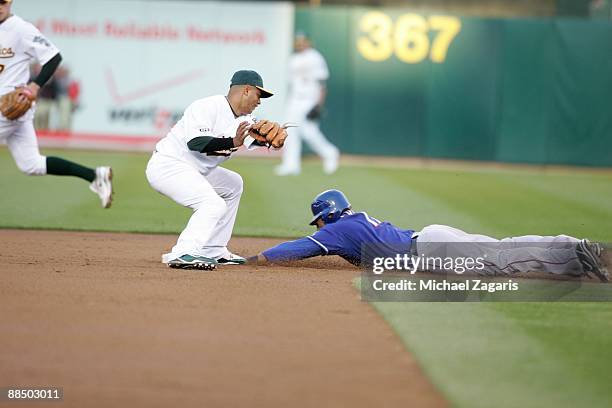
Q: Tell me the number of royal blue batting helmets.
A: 1